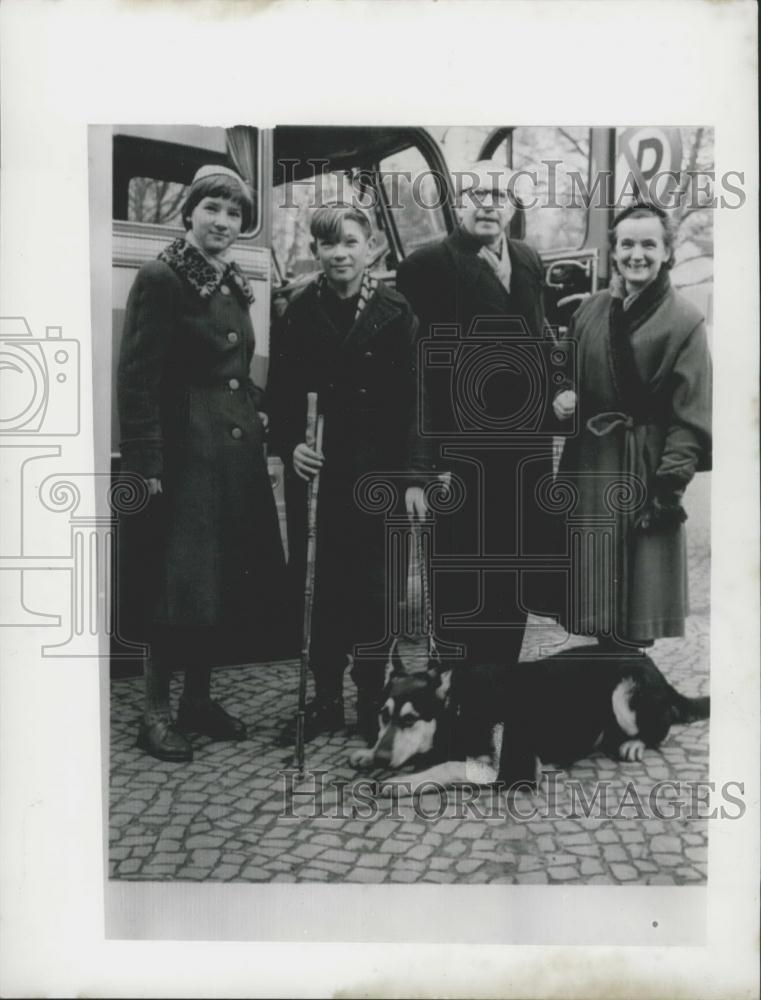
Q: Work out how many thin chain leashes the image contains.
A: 1